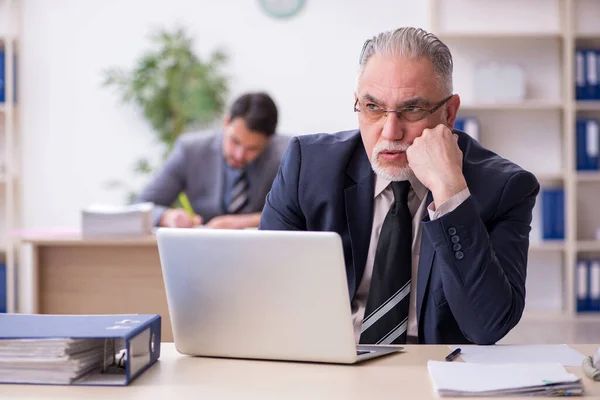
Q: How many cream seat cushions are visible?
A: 0